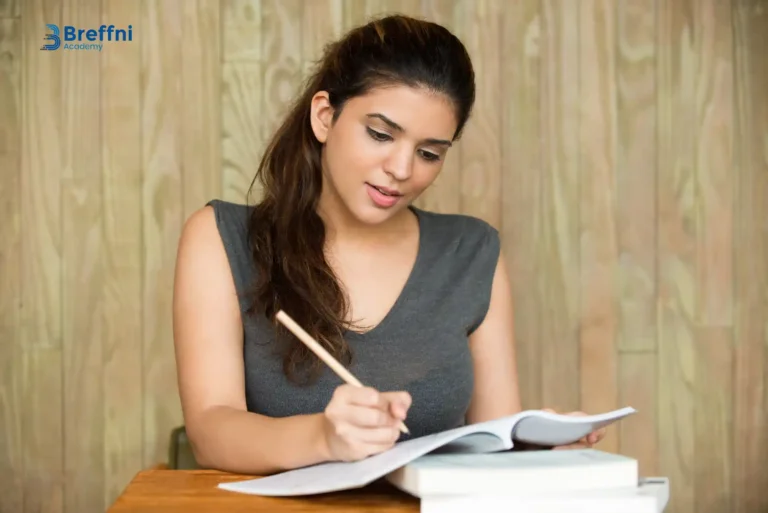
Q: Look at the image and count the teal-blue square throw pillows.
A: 0